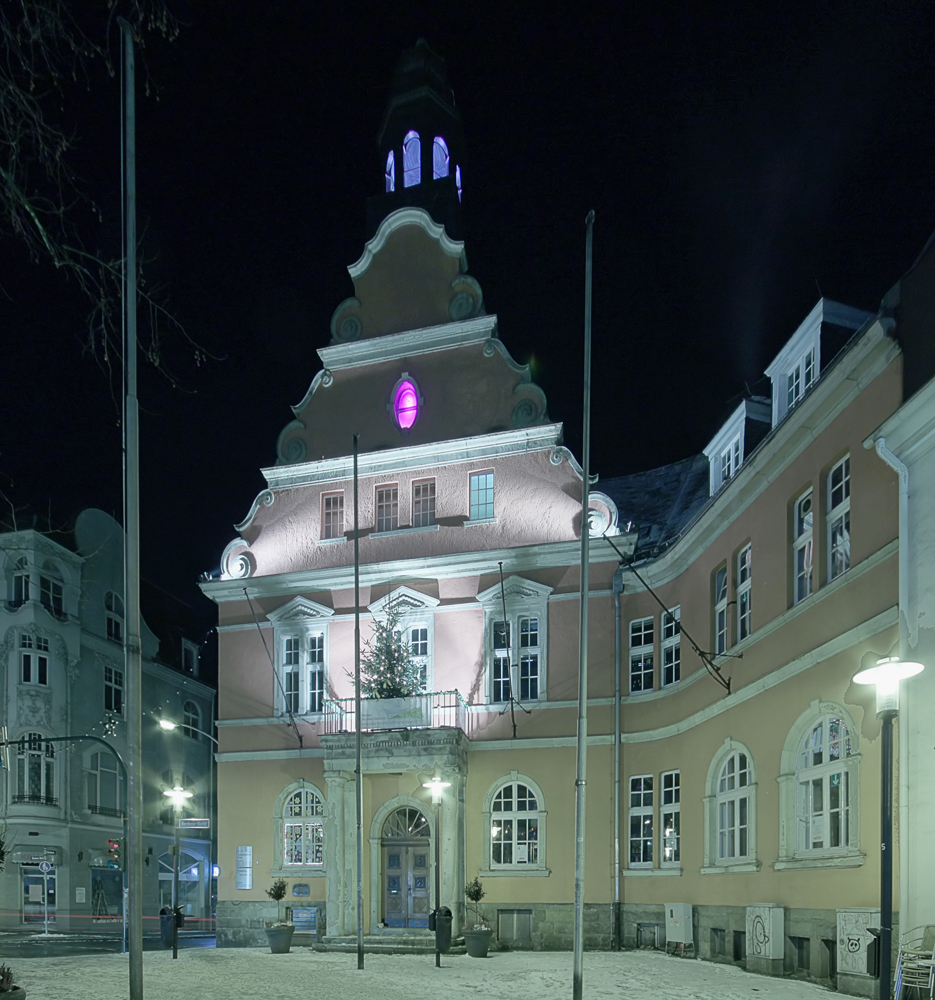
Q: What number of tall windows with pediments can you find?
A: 3